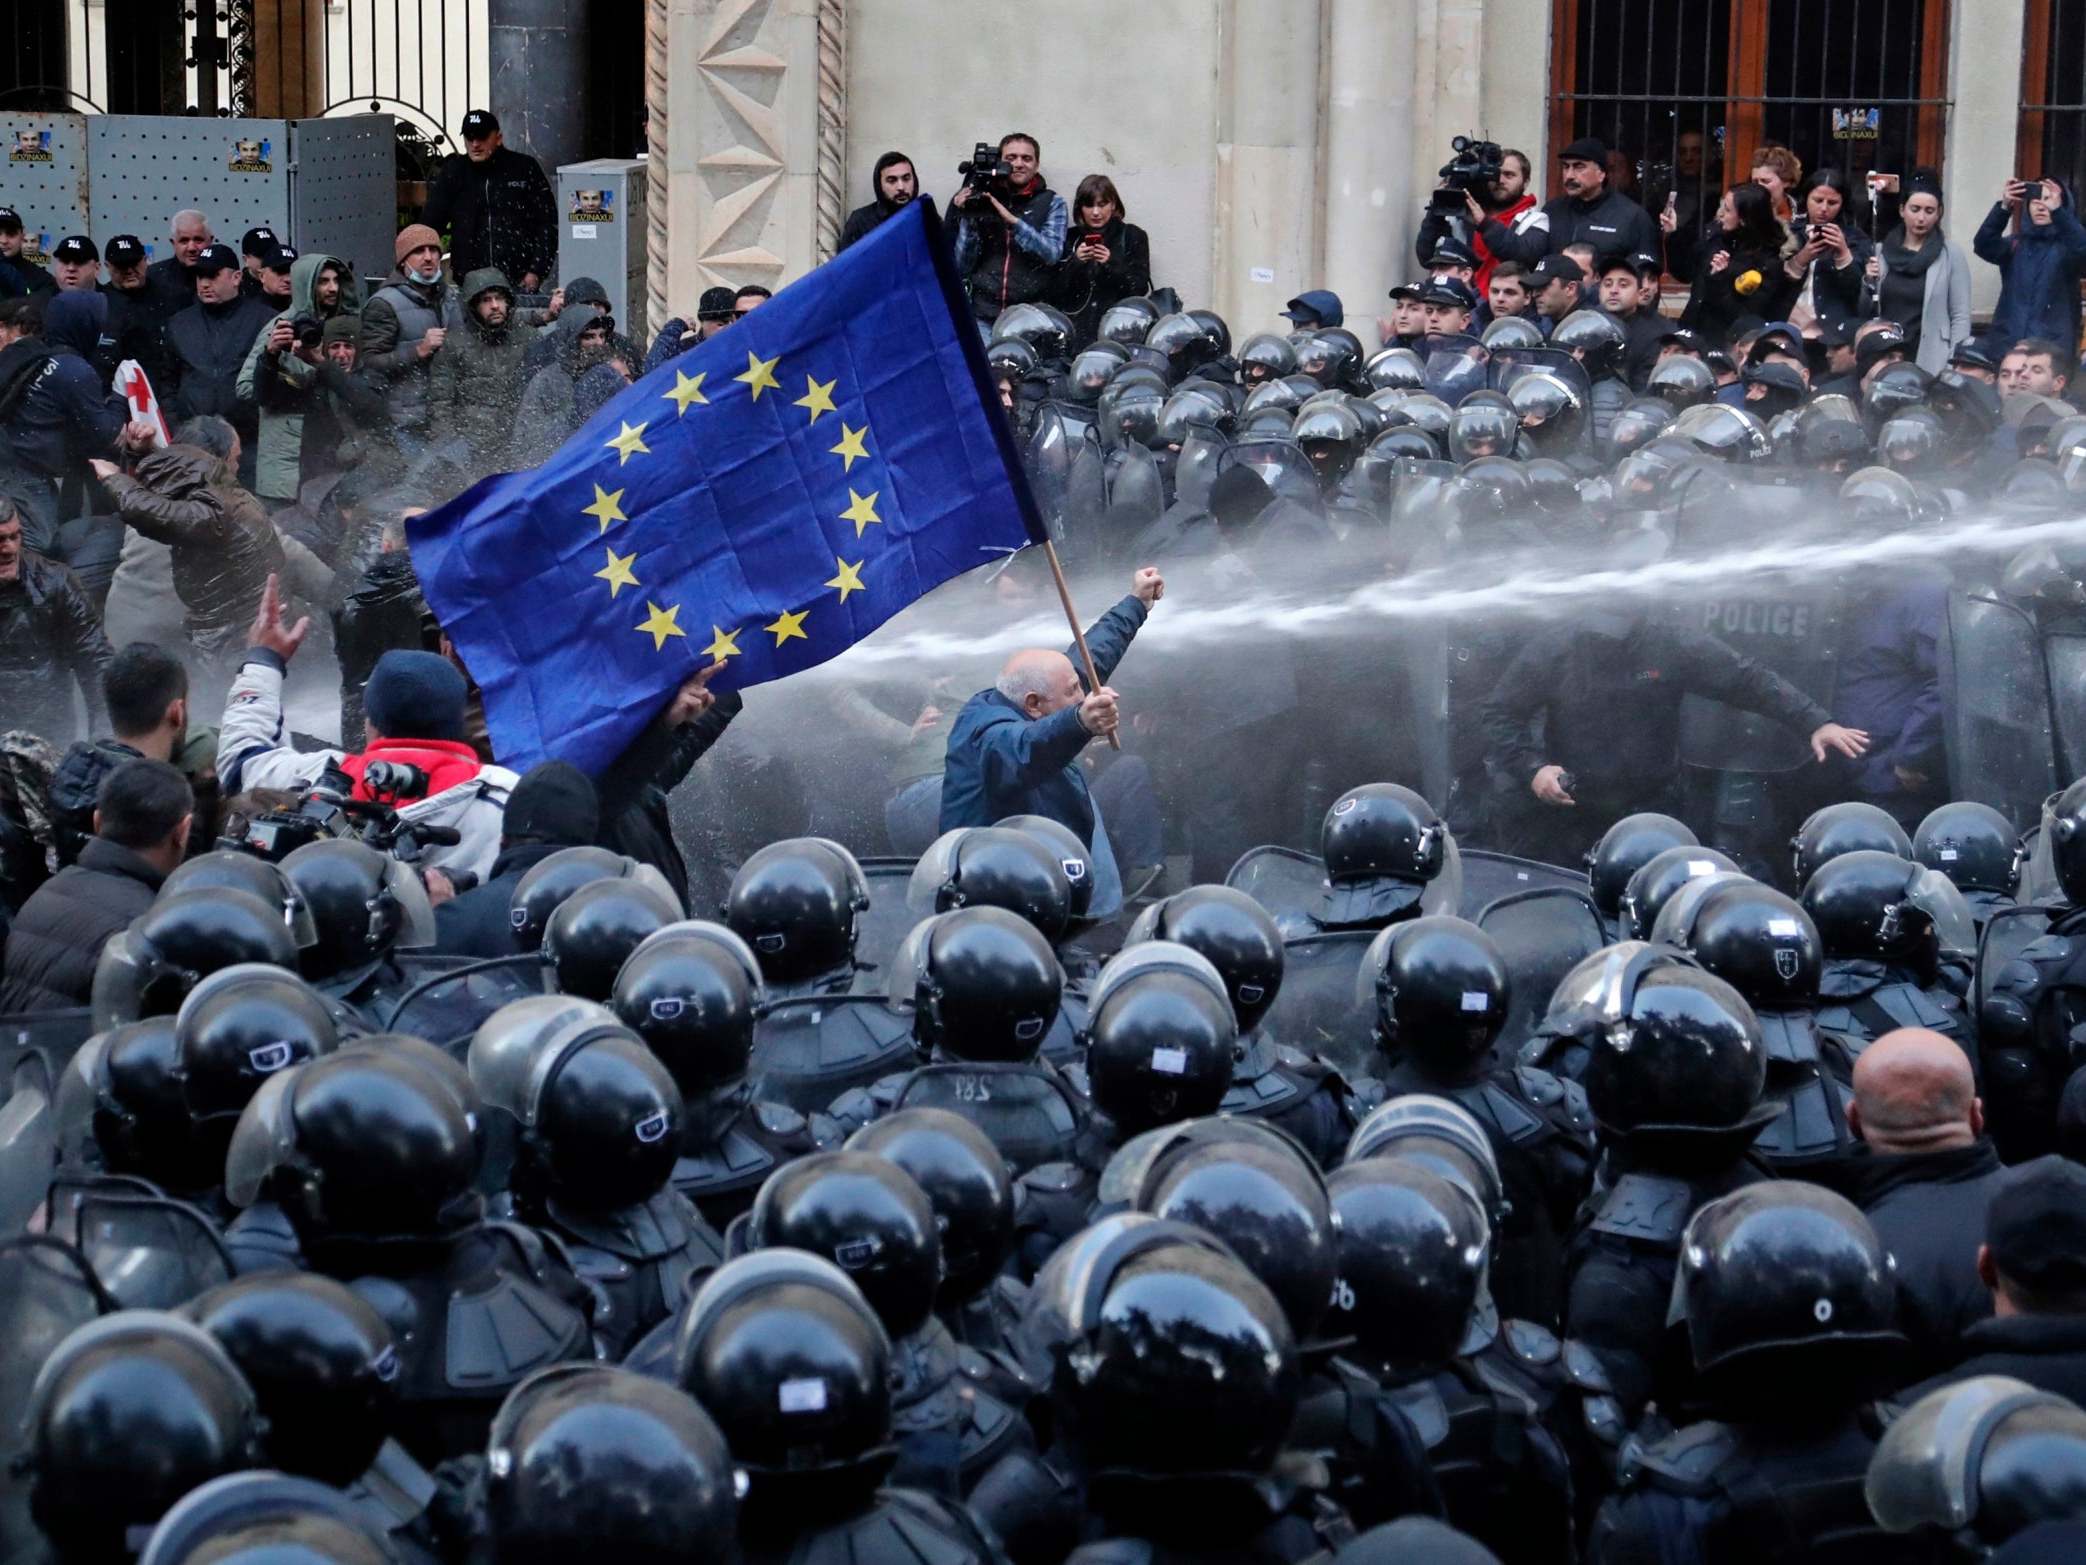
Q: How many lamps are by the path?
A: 0